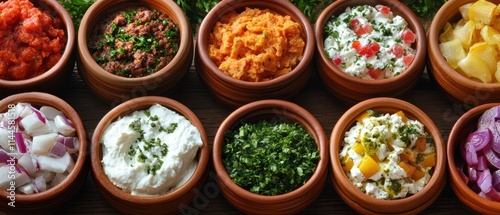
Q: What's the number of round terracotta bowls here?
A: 10